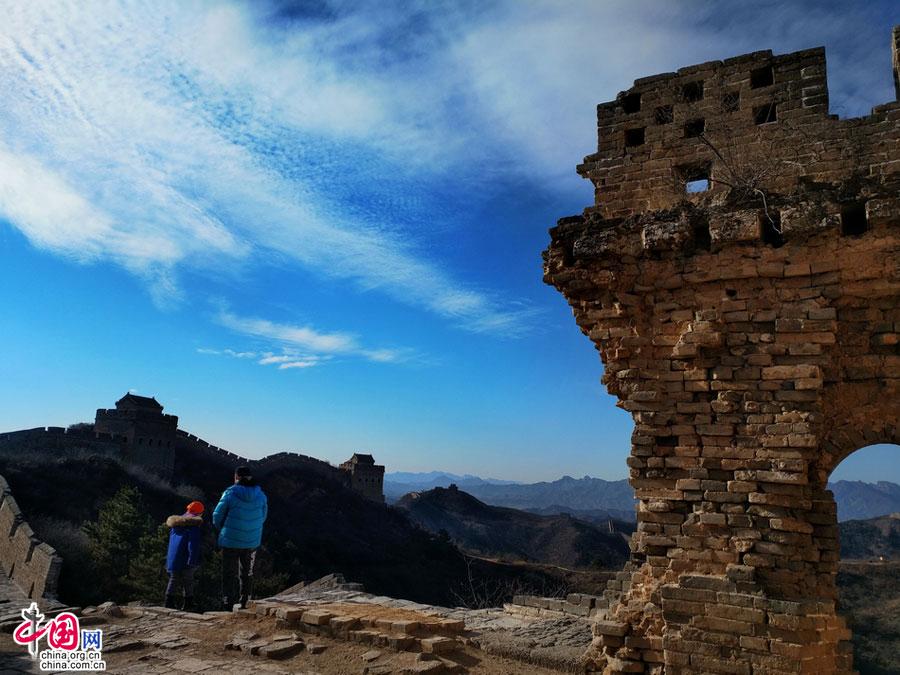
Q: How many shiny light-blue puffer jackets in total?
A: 1